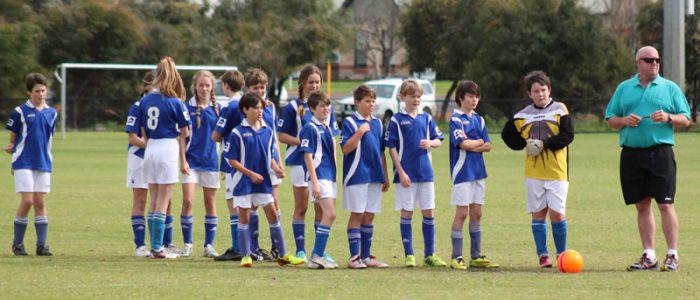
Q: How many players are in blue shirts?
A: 12